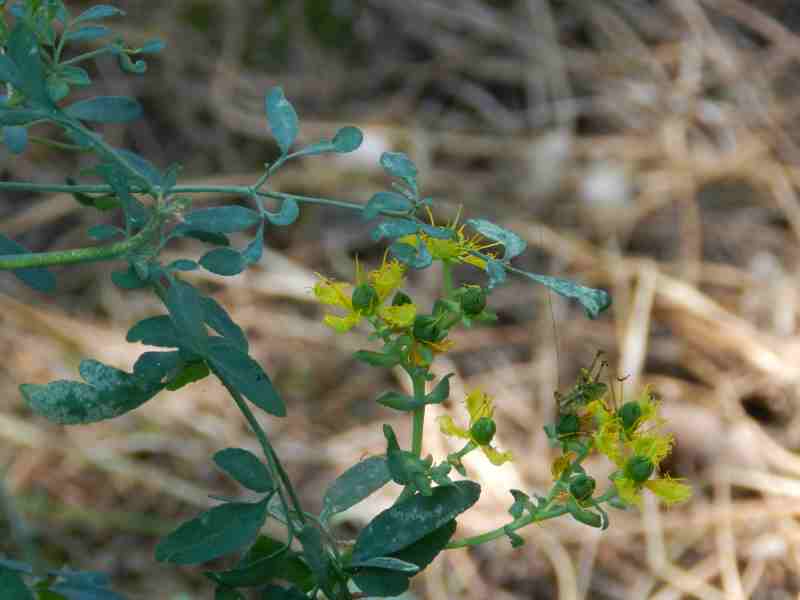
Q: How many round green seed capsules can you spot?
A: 9